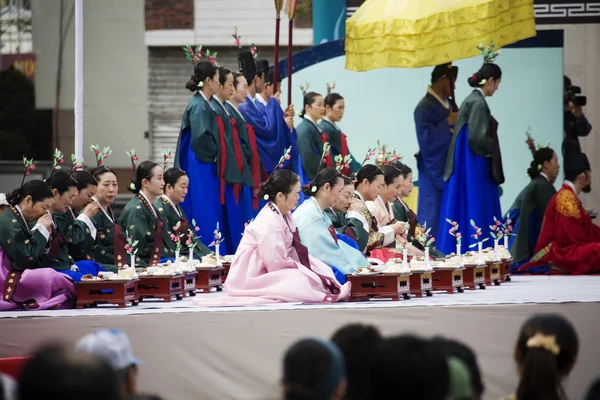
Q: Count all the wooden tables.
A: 11